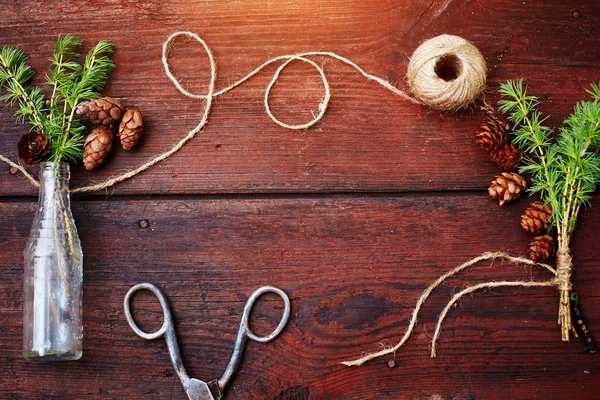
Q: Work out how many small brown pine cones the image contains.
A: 9